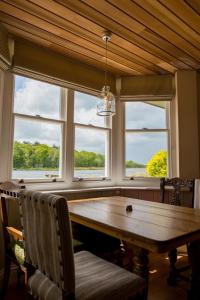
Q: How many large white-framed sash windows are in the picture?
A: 3